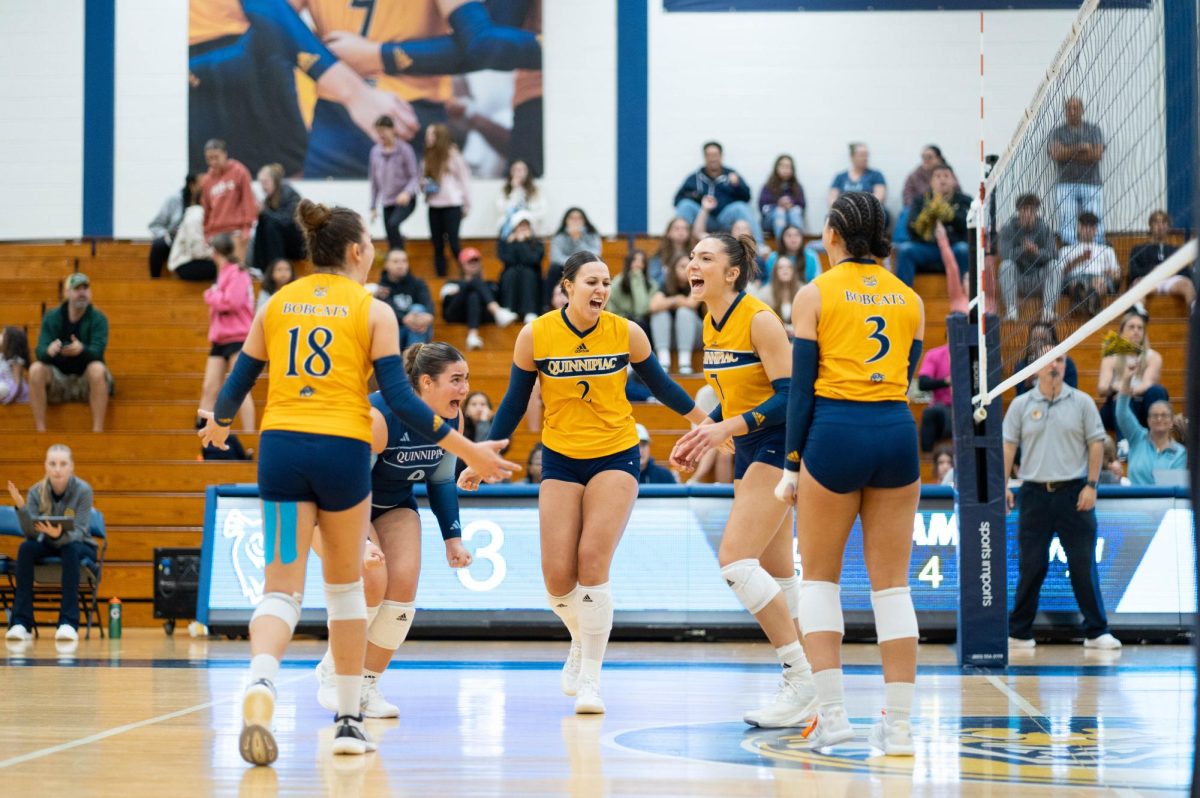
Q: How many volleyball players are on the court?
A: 5